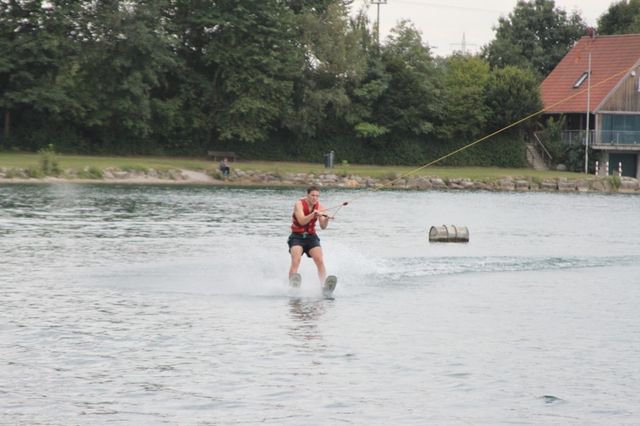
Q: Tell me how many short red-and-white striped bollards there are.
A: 3